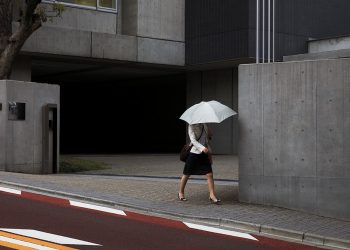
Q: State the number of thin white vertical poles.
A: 4